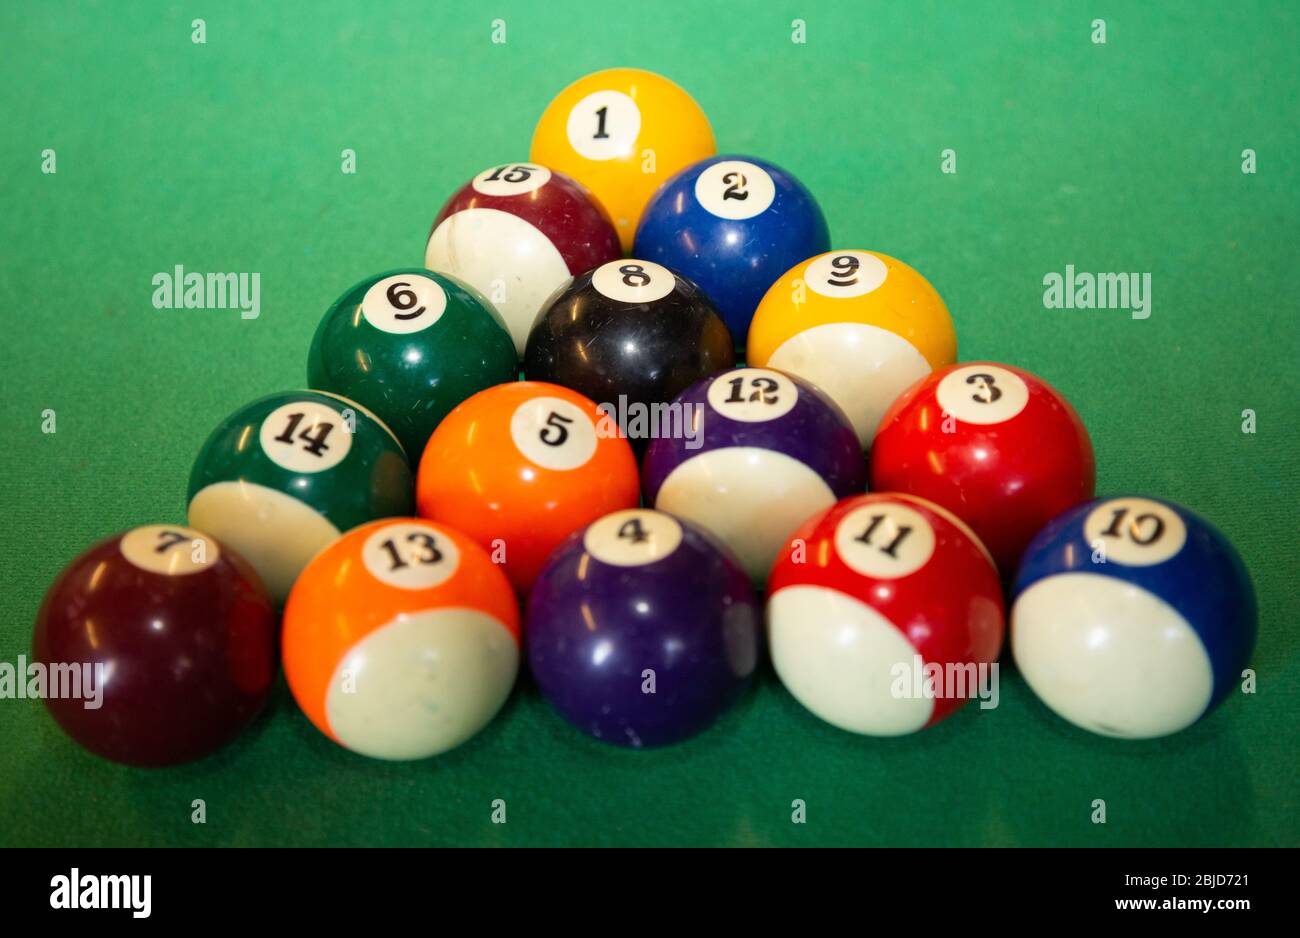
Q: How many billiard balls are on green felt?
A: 15